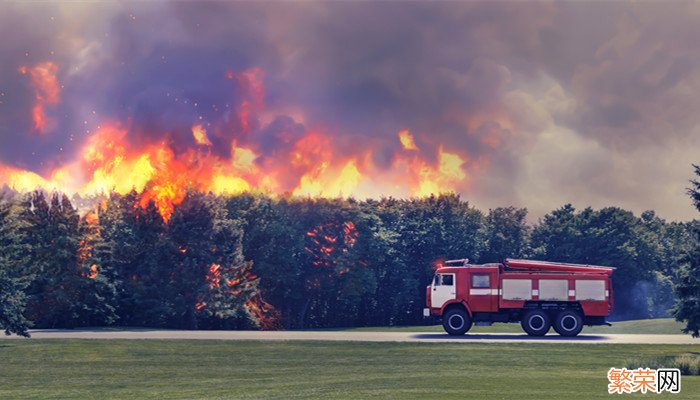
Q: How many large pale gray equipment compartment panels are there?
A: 3